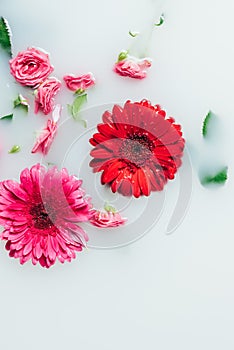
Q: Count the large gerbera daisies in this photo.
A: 2